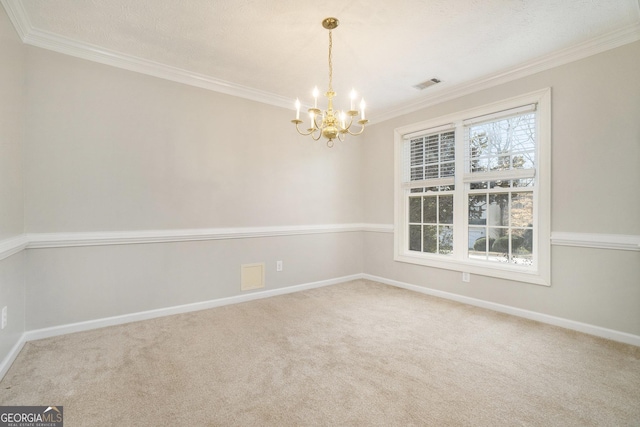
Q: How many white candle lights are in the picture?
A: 6